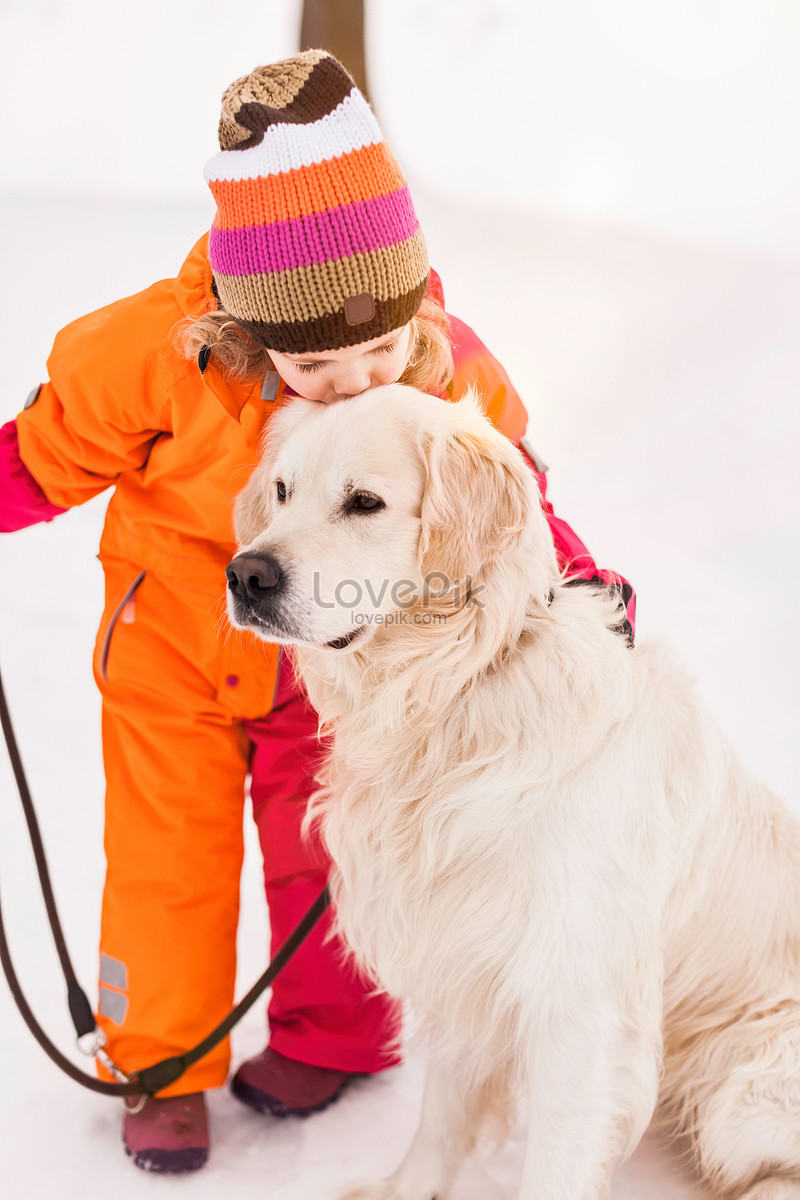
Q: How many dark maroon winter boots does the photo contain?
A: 2